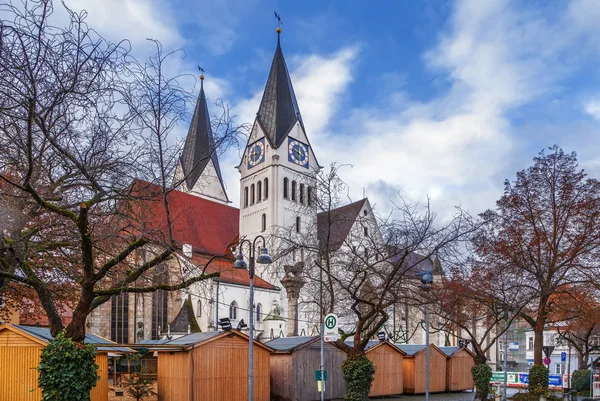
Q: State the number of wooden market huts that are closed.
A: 6